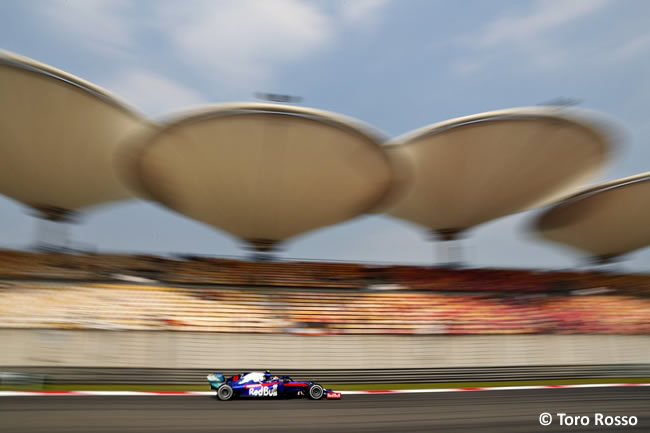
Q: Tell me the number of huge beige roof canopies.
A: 4